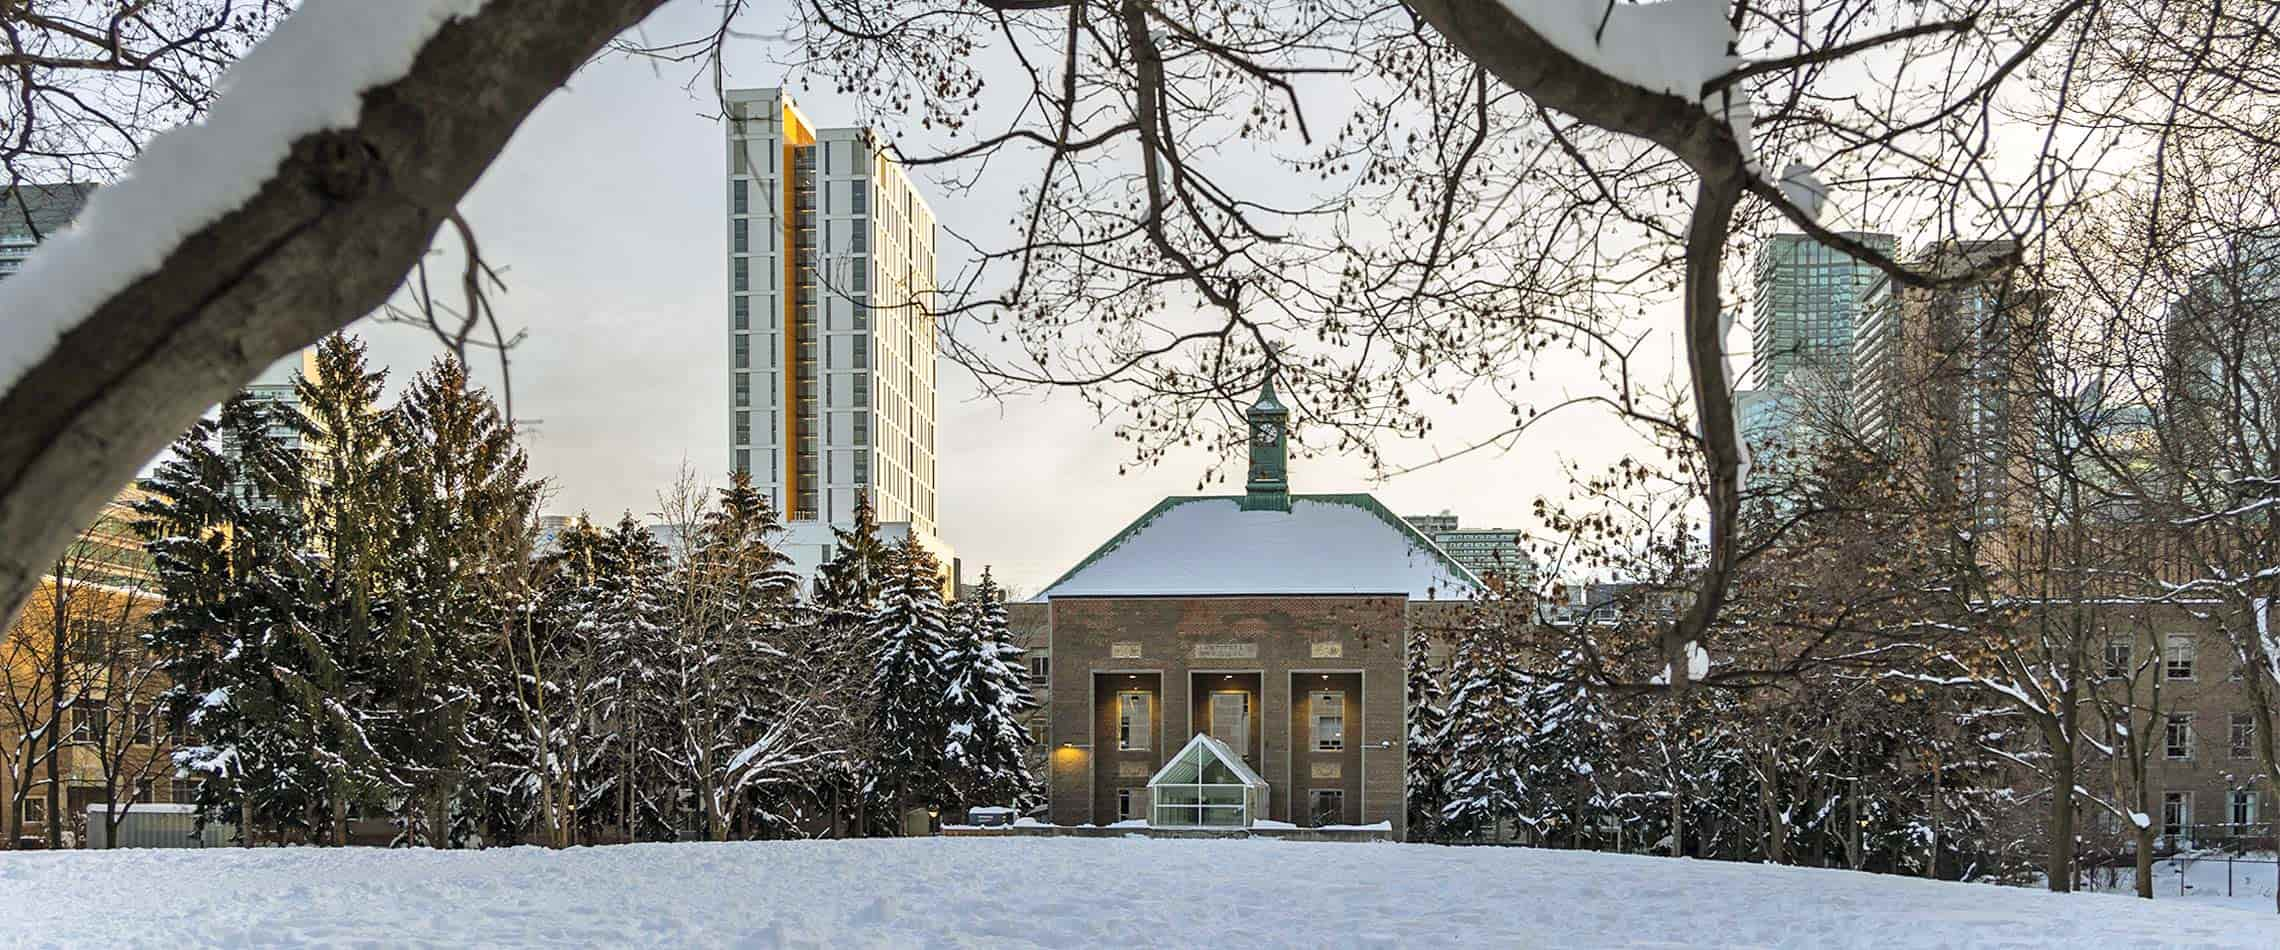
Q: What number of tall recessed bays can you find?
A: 3